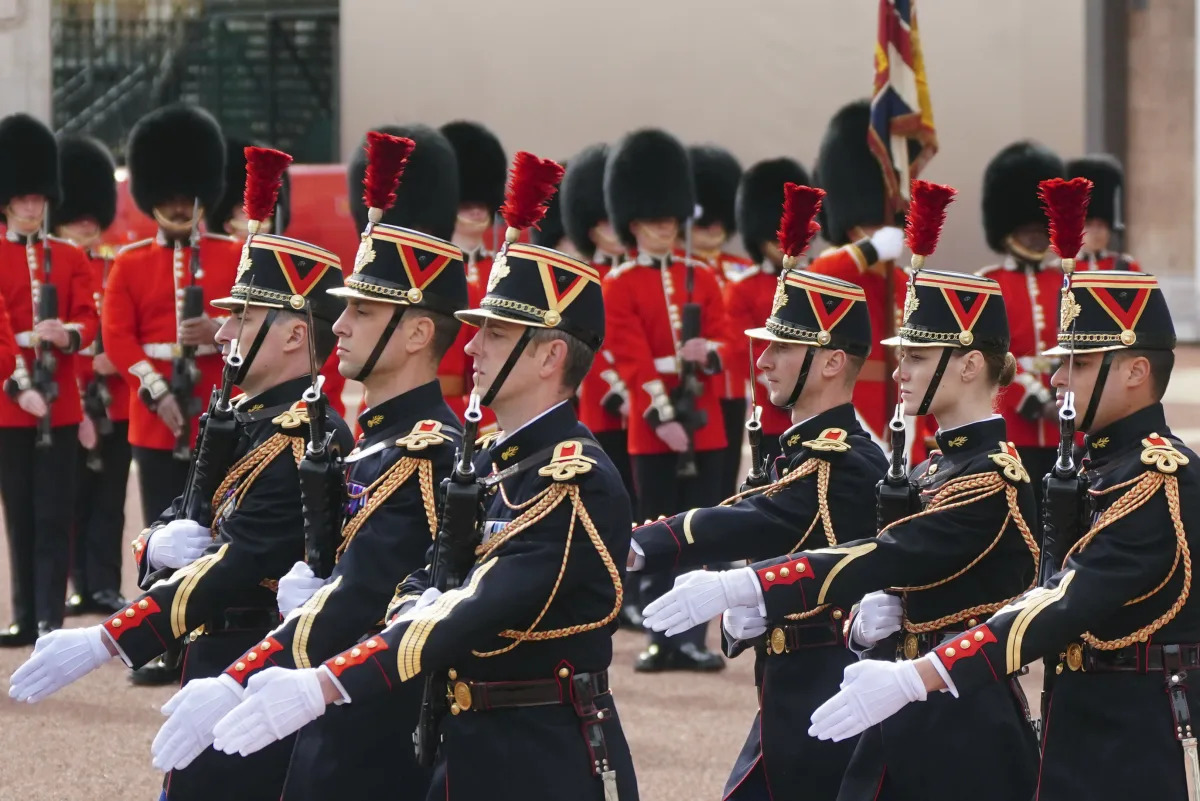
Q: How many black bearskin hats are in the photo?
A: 14